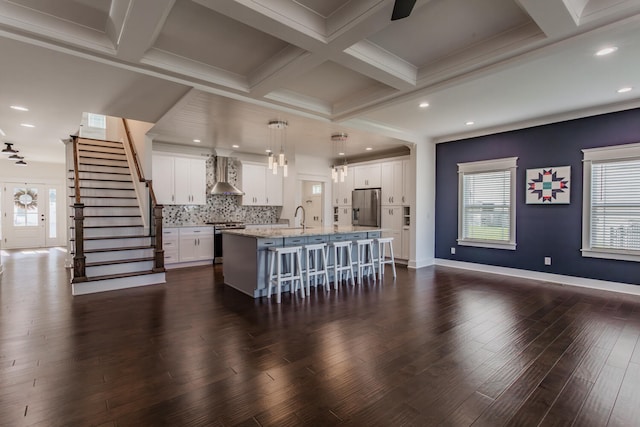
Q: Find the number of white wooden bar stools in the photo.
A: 5